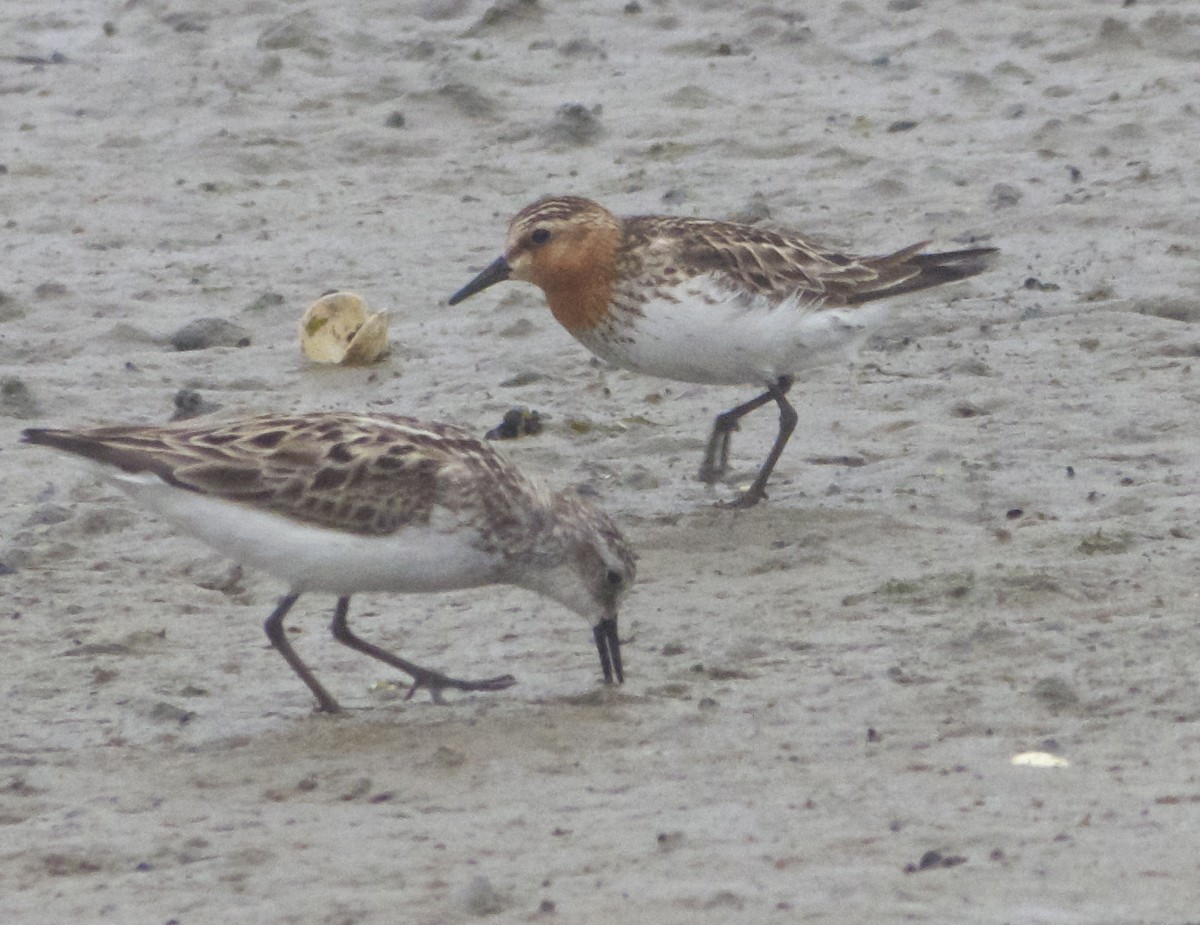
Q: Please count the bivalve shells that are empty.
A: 1